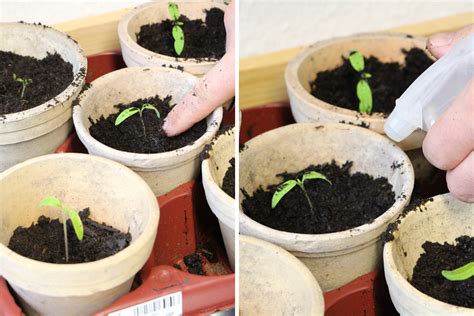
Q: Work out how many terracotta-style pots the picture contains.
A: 9